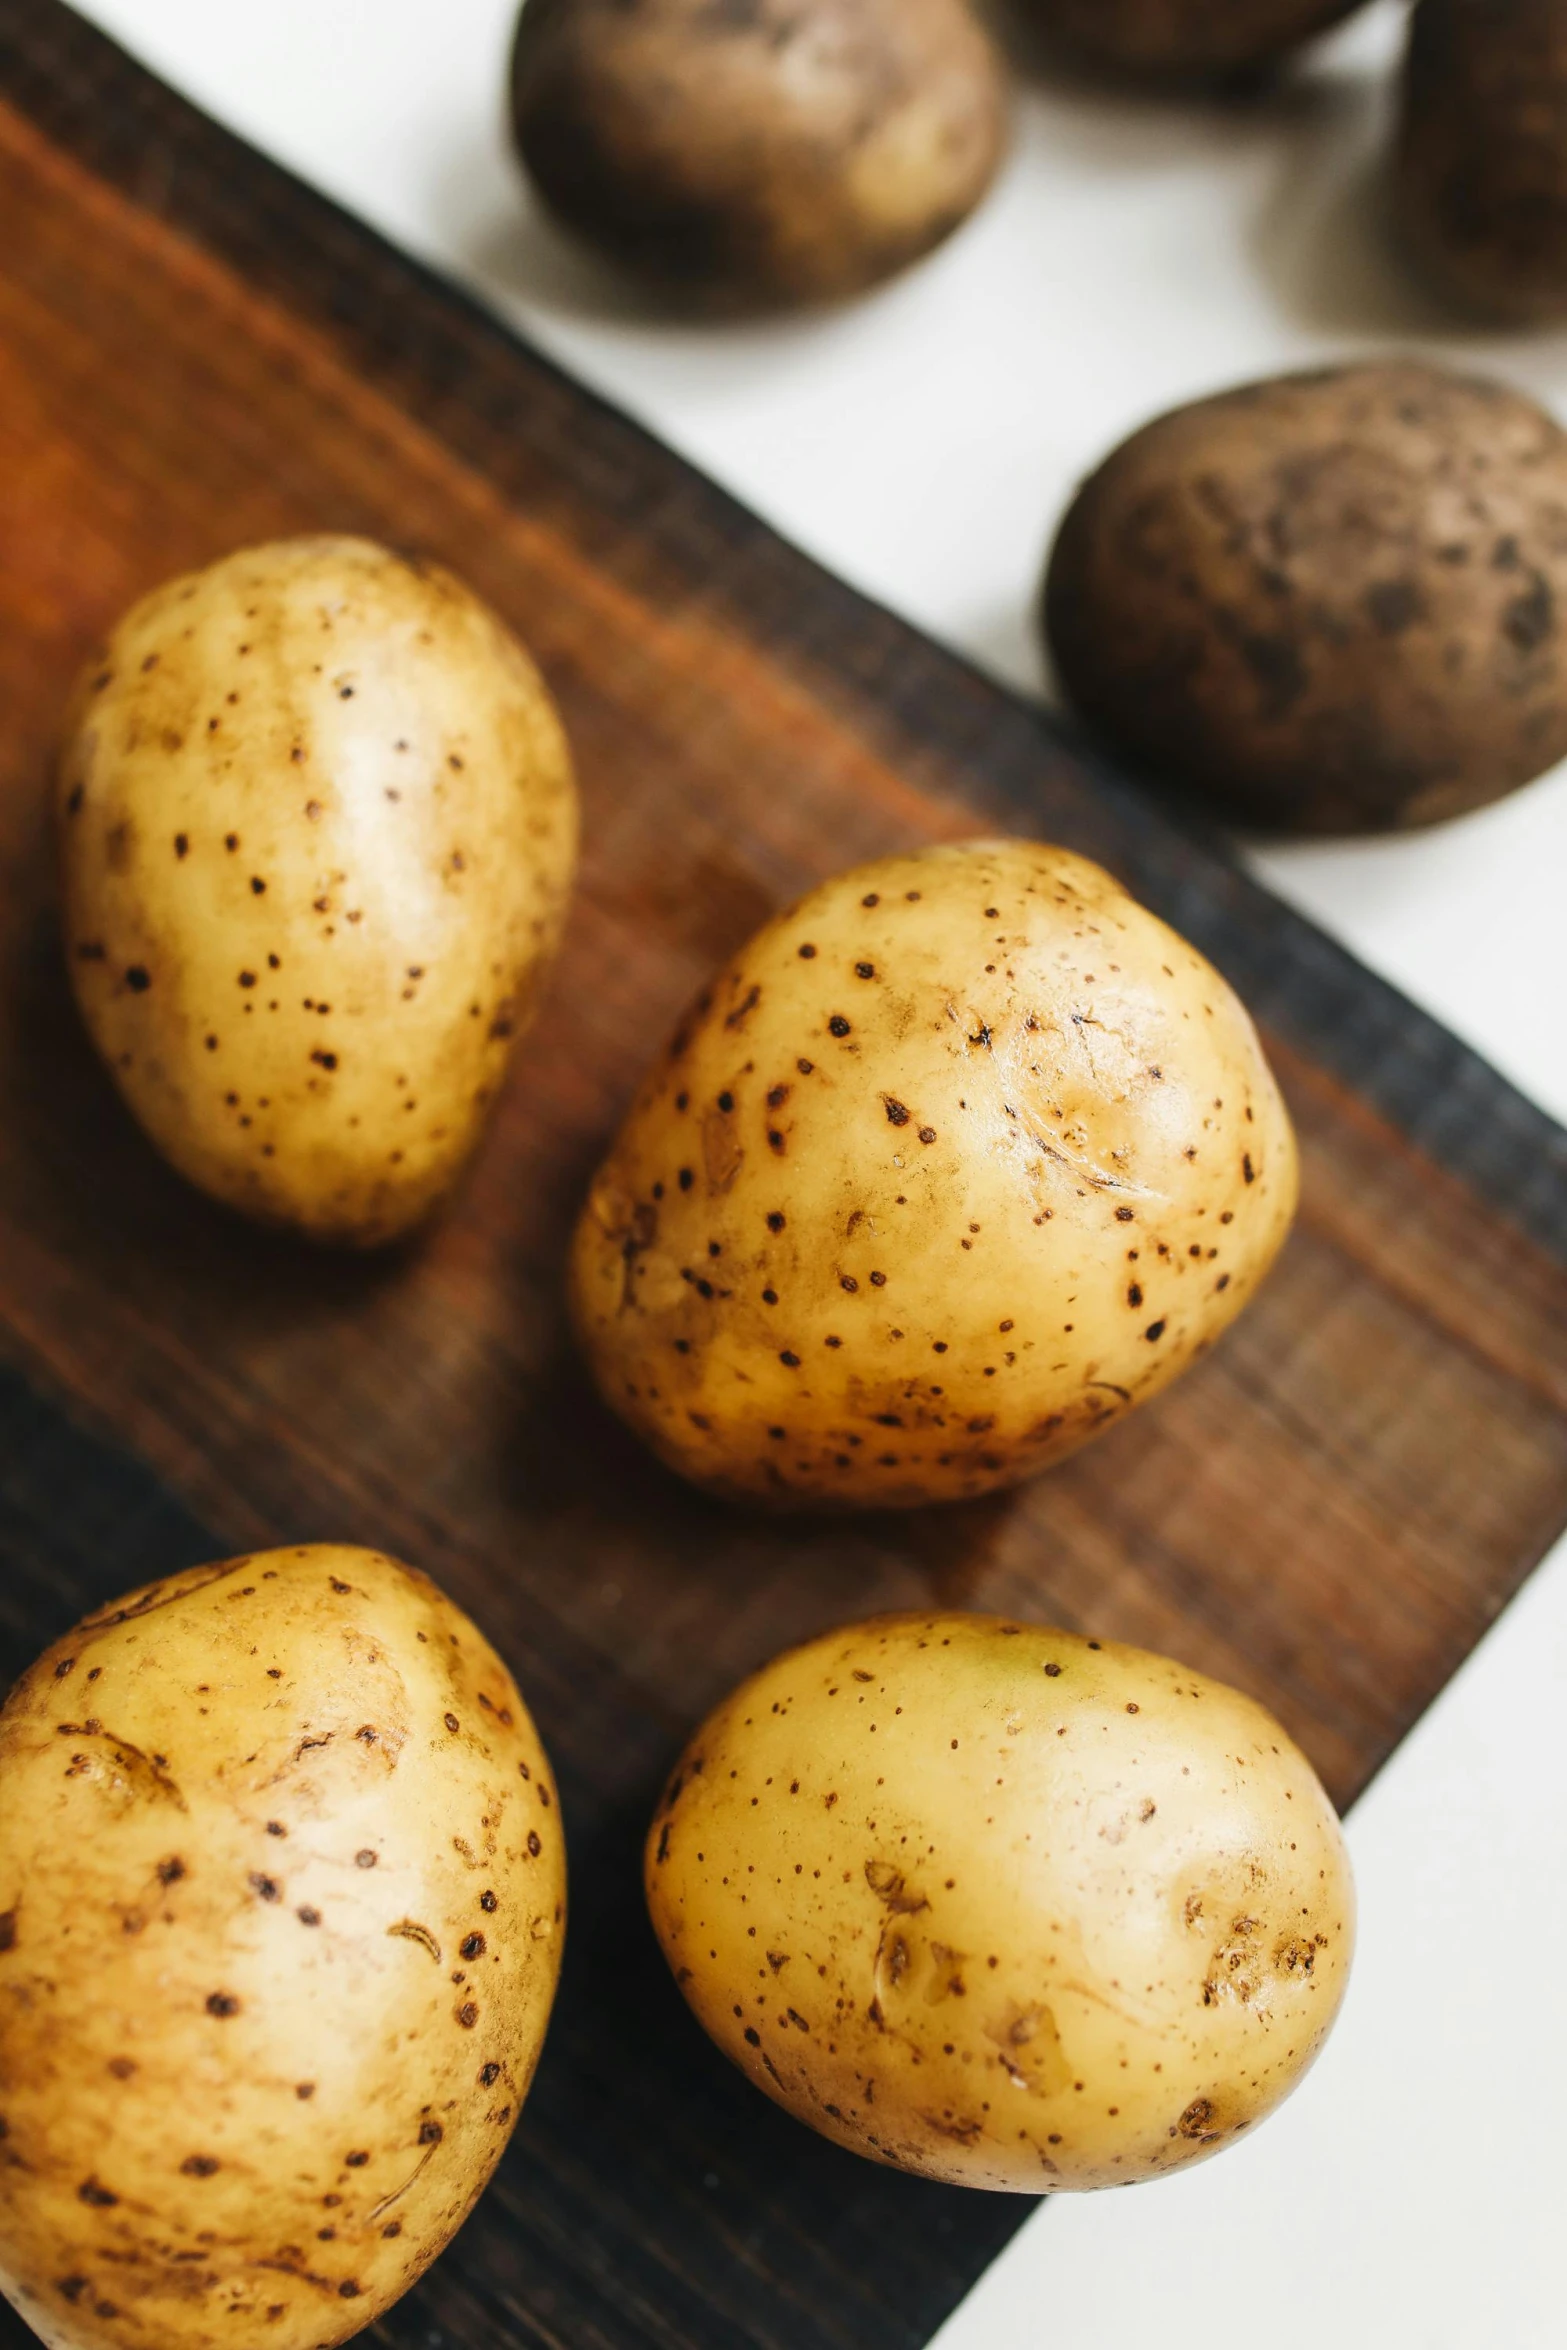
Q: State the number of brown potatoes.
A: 4